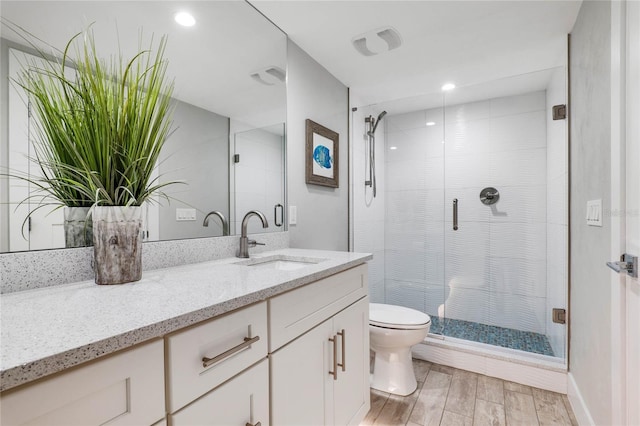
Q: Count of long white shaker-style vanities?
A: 1